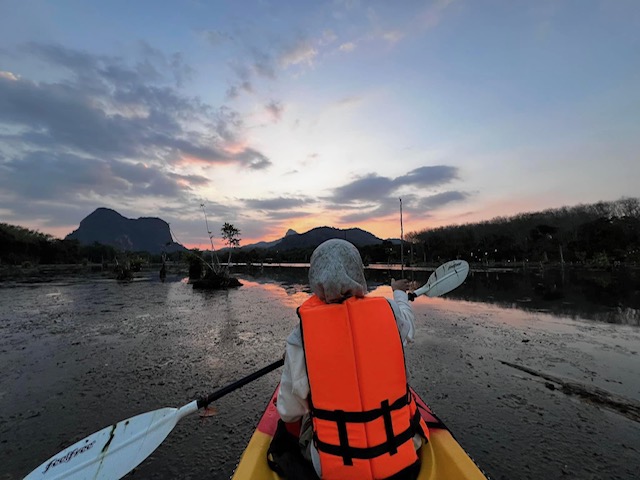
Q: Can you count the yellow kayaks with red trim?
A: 1